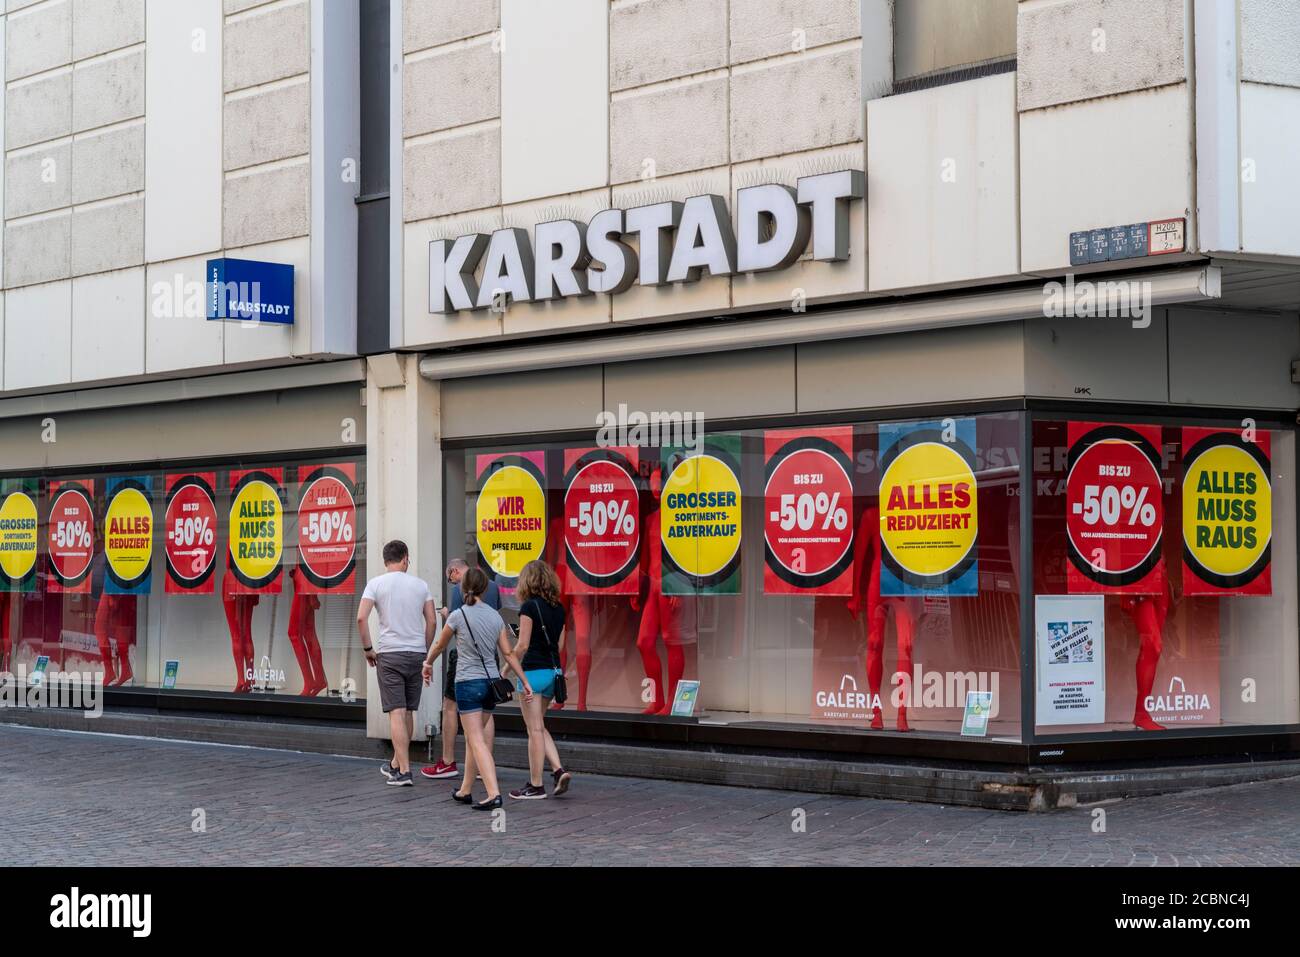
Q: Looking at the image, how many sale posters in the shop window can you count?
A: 13